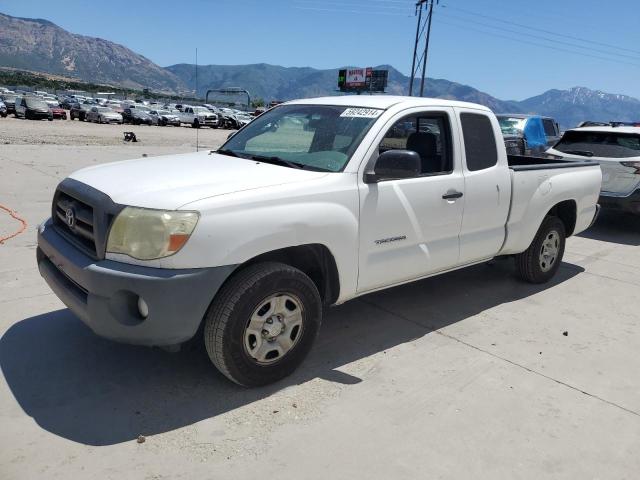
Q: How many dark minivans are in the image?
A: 1